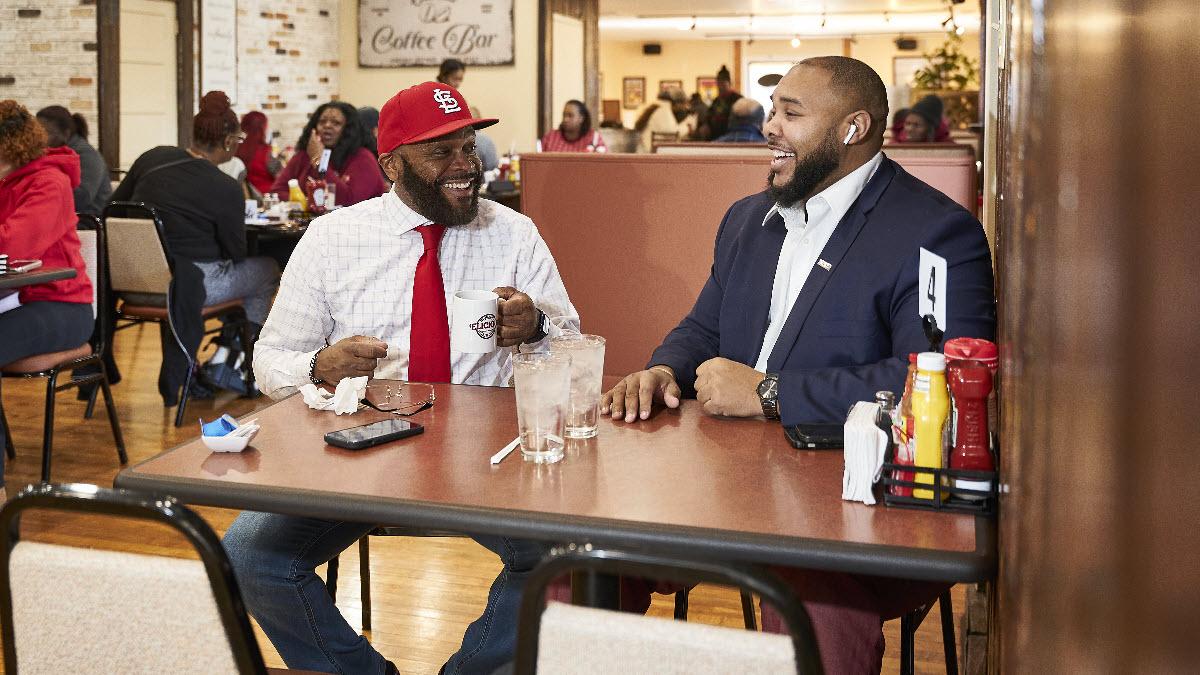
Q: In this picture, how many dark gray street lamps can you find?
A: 0